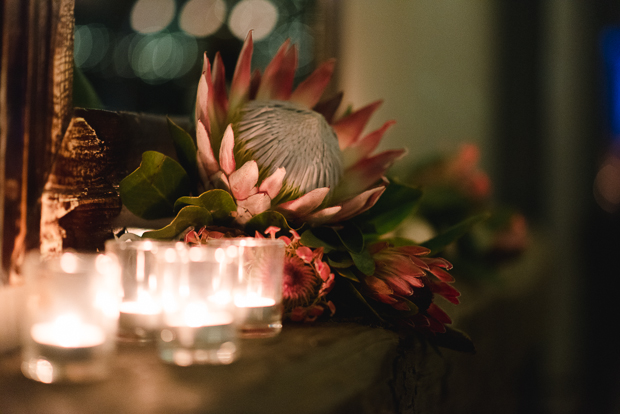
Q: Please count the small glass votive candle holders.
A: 4